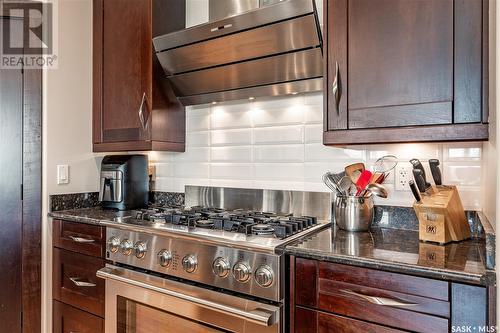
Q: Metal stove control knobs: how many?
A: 8